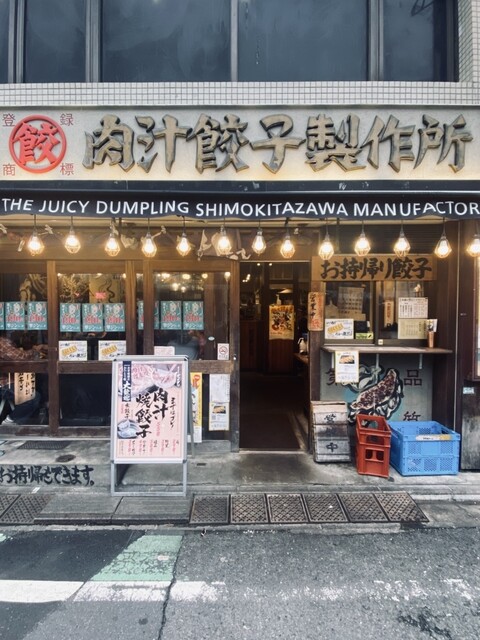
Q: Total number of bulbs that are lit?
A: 13